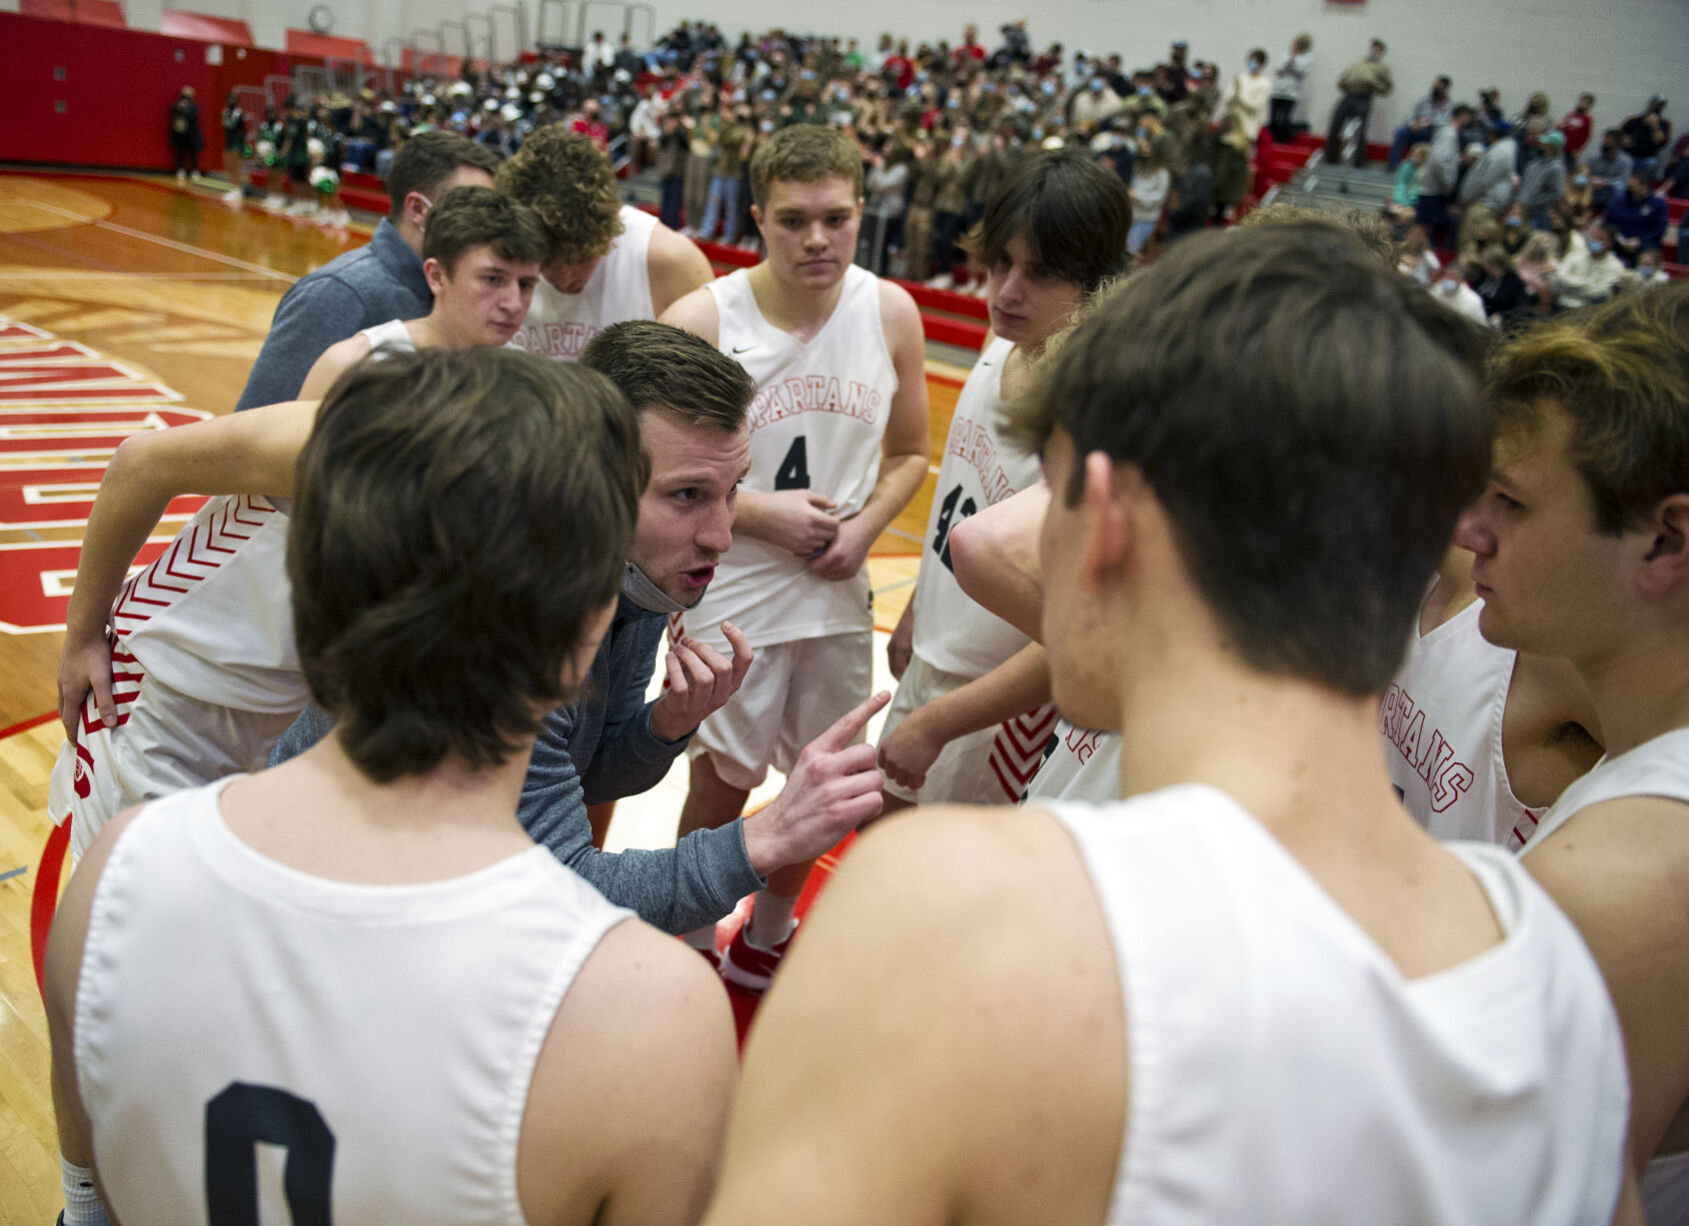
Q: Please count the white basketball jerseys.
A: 10